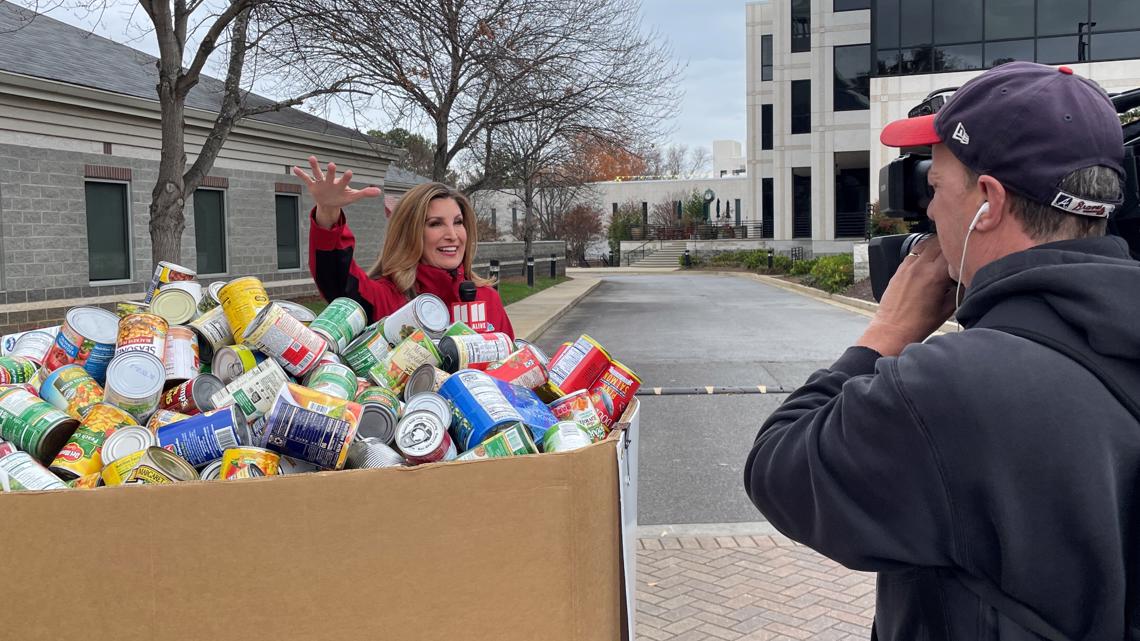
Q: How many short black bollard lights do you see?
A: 6